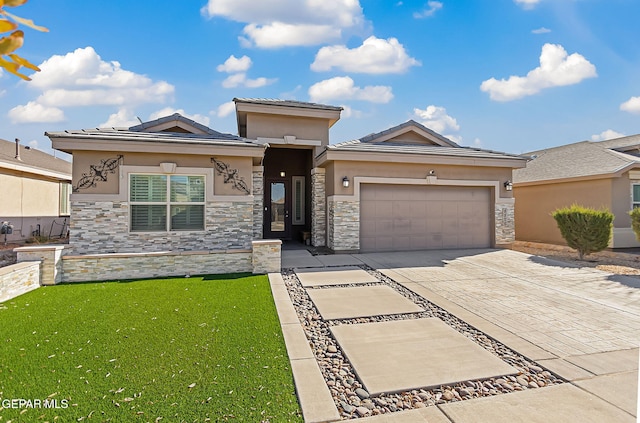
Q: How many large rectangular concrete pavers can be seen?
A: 3